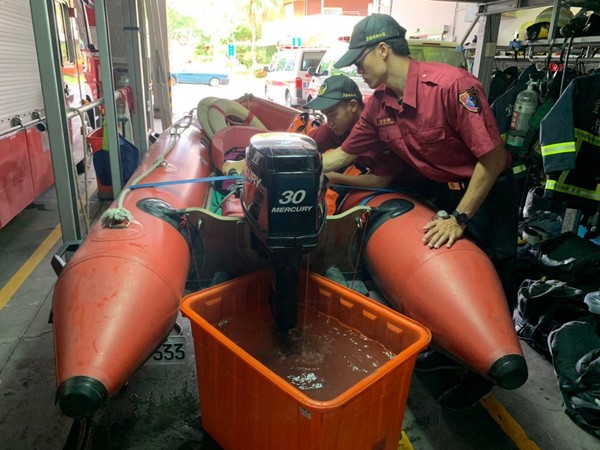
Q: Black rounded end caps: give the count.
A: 2